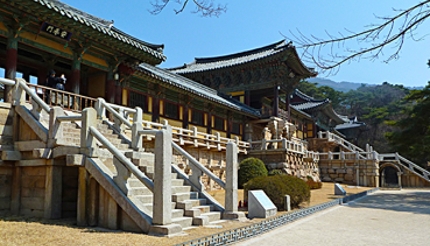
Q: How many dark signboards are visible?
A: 1